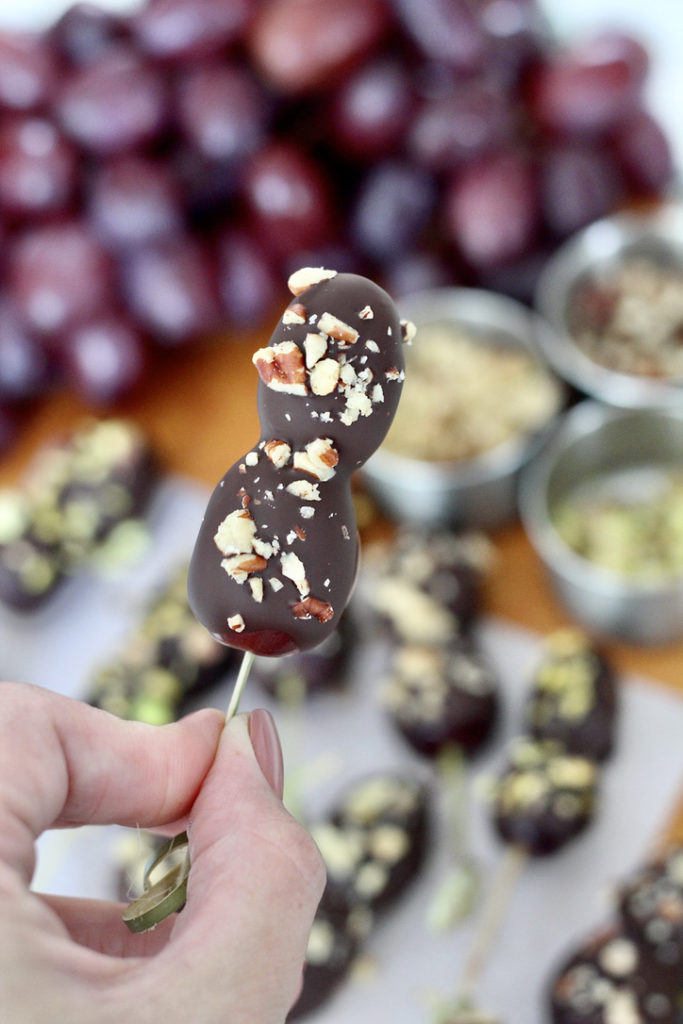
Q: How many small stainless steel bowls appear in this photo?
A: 3